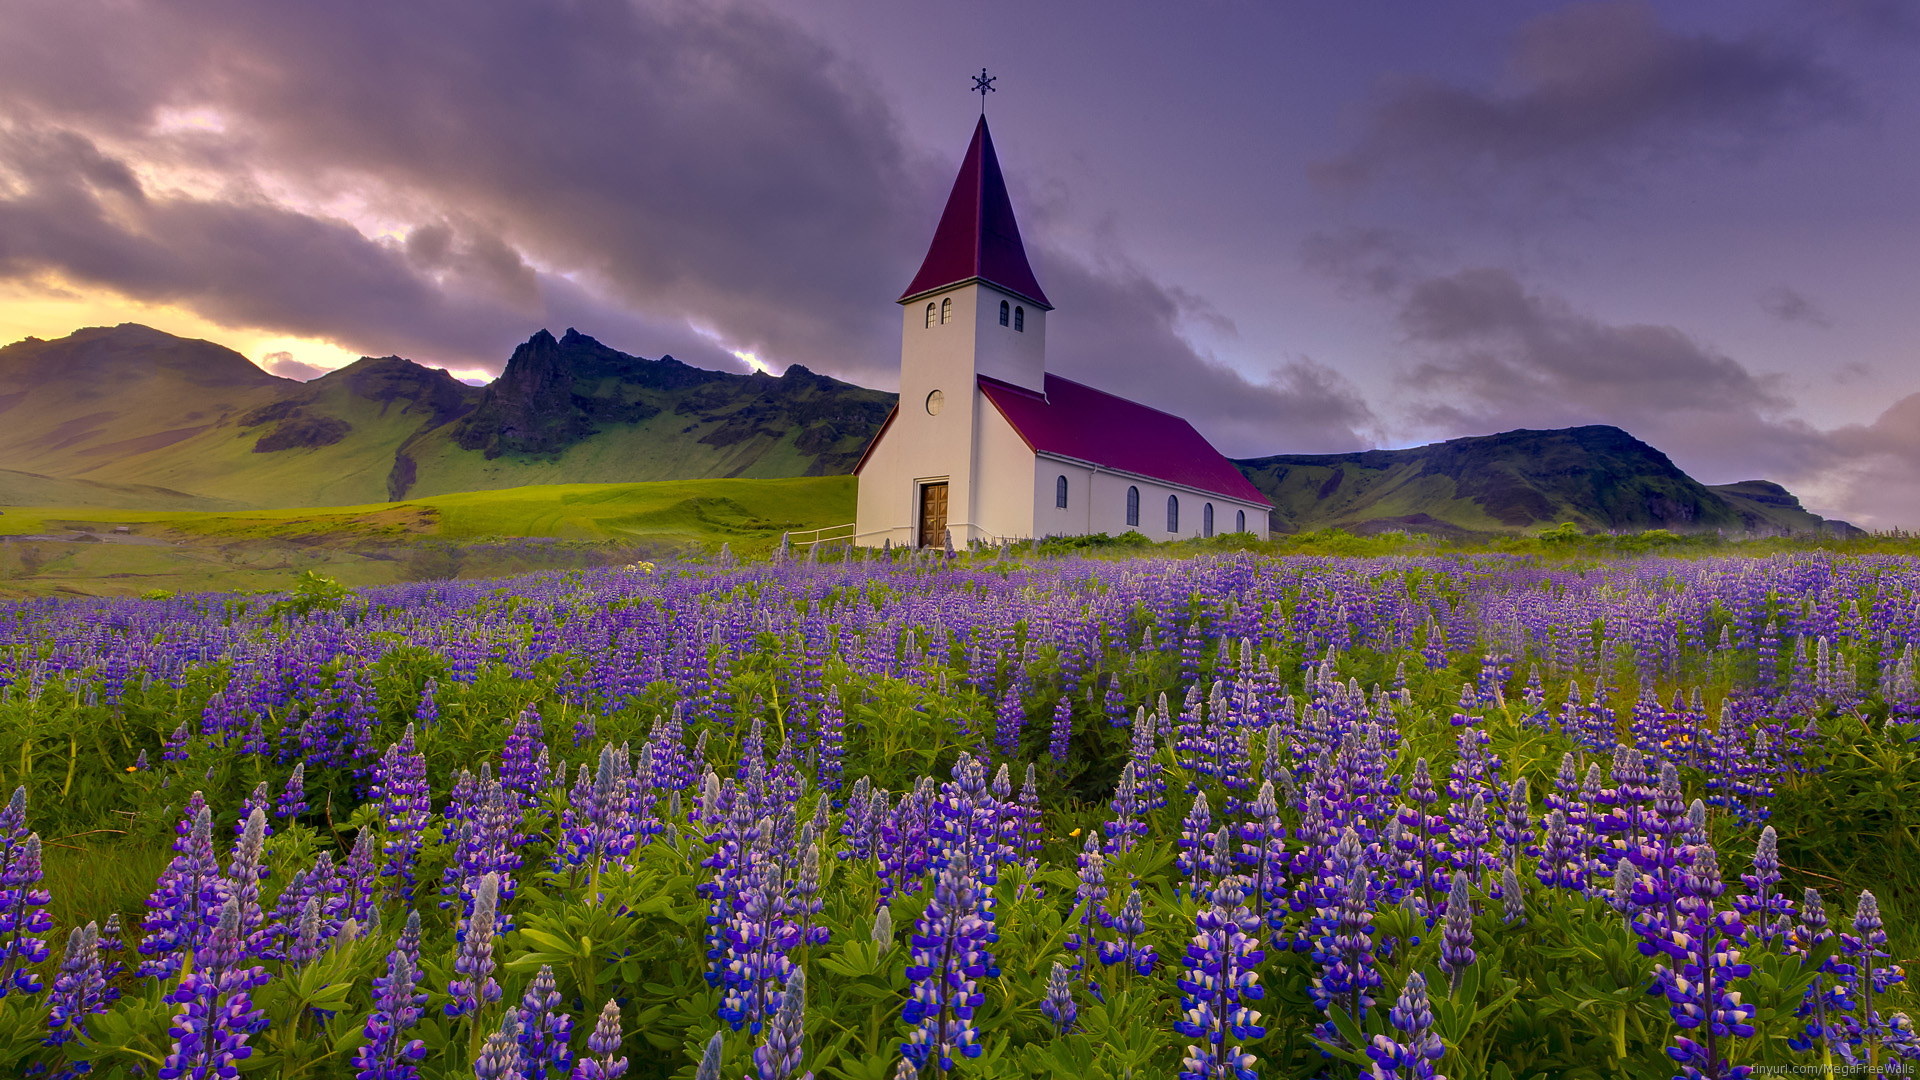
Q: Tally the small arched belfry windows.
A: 4